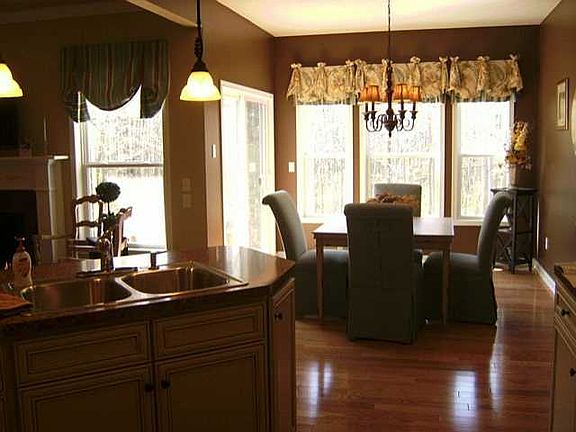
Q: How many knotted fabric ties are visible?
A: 10